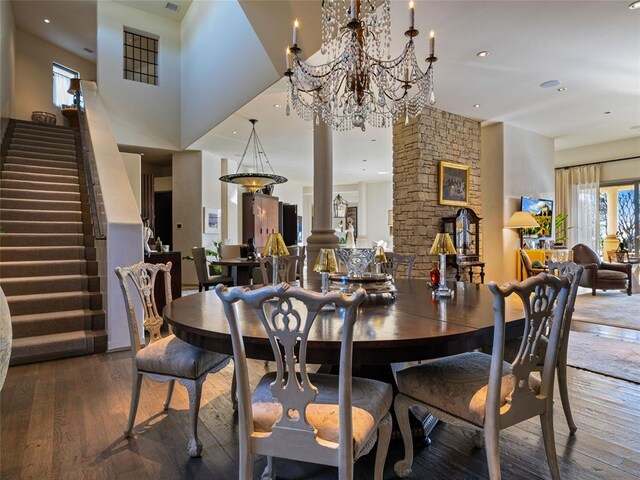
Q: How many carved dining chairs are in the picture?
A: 6